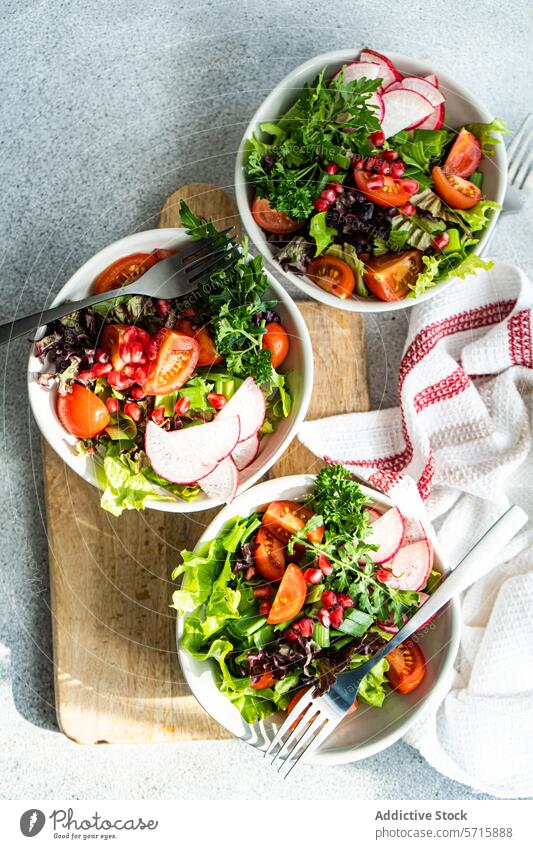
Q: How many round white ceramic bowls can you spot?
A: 3